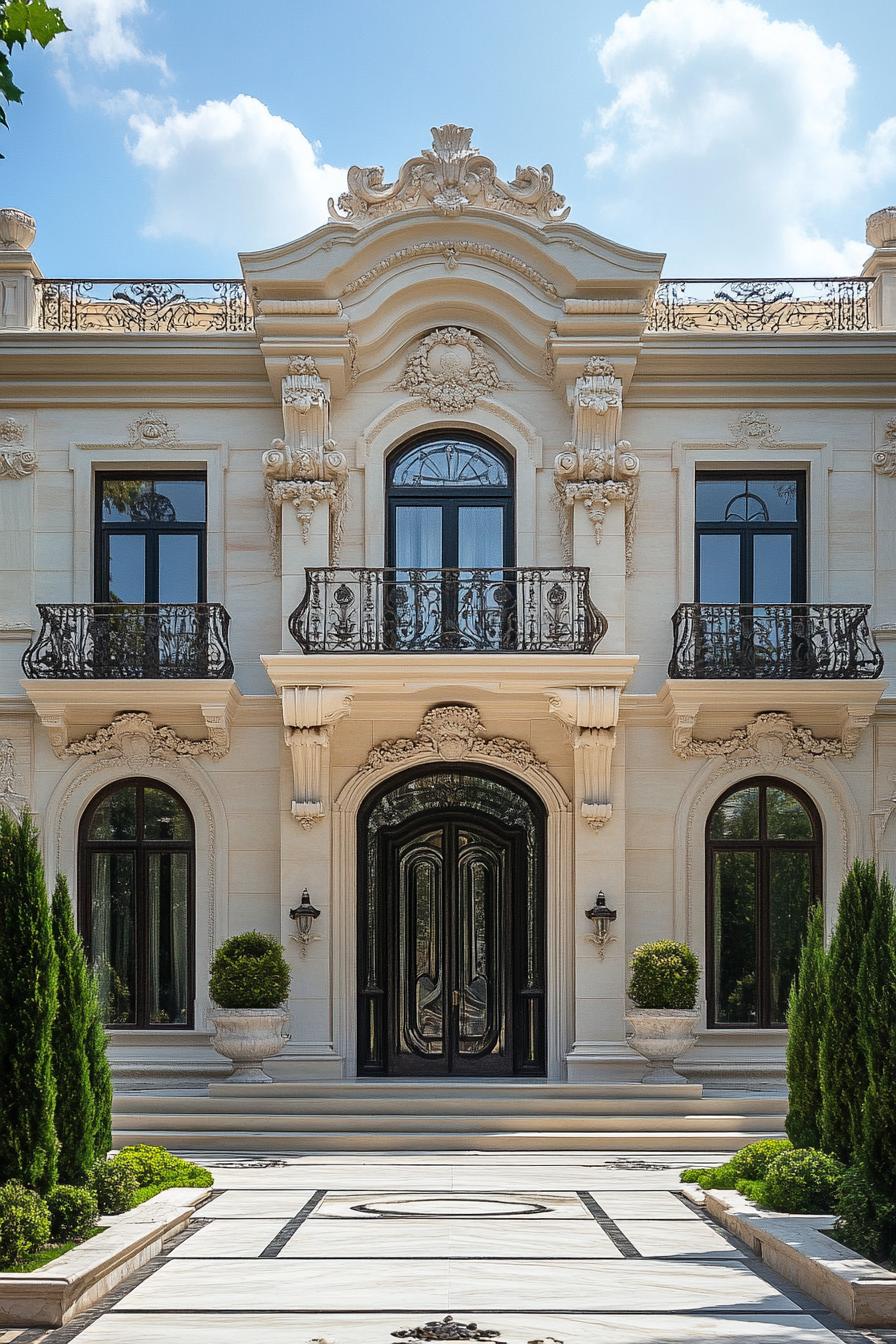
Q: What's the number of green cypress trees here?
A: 6